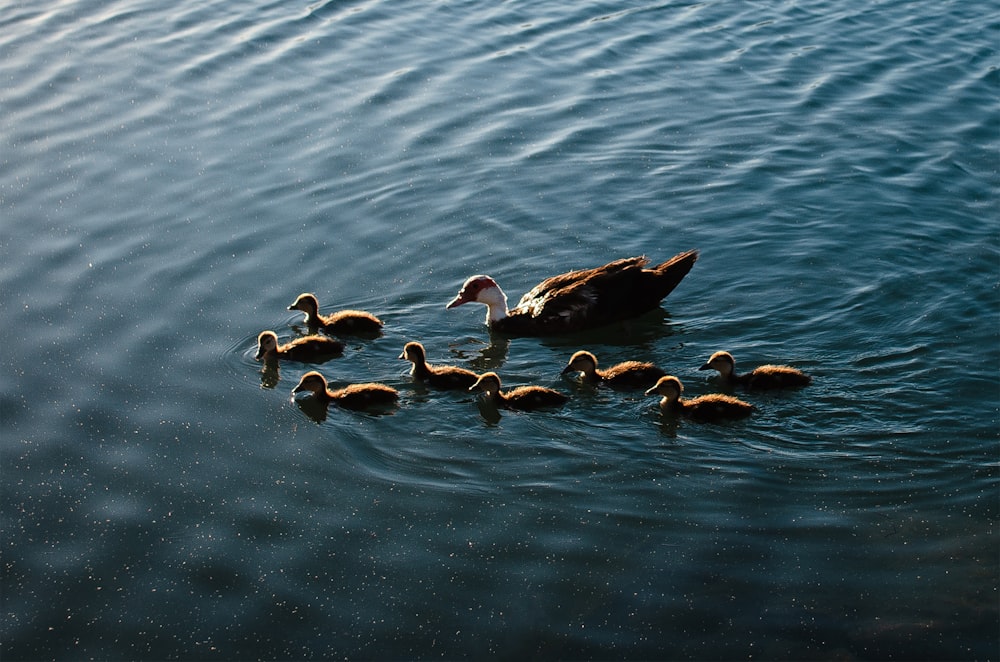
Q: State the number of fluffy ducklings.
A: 8